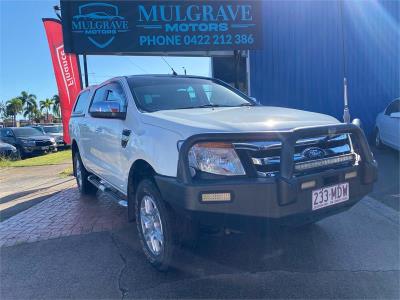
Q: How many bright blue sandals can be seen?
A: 0